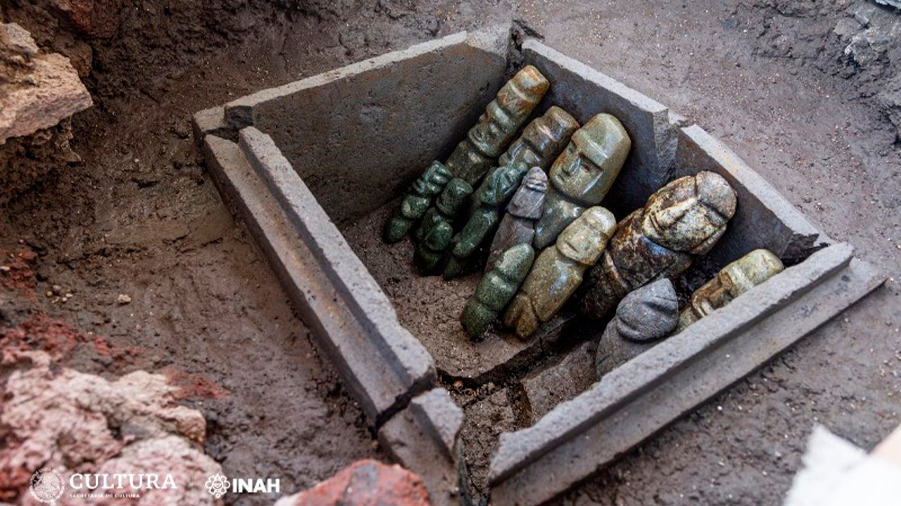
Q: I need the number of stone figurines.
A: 12